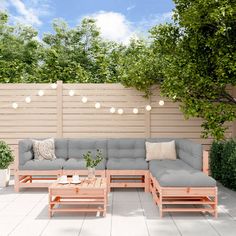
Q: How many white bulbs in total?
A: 12